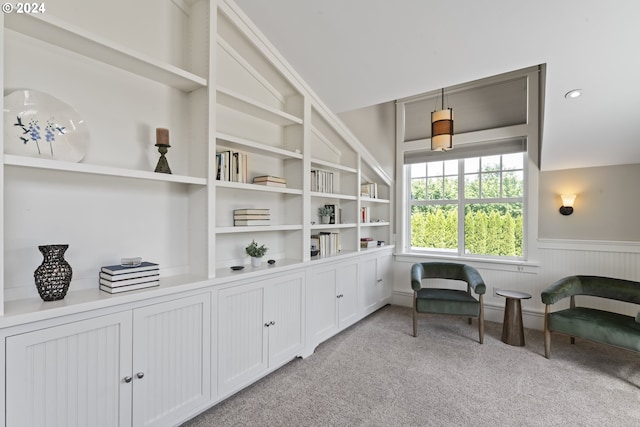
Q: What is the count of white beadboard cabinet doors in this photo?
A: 8